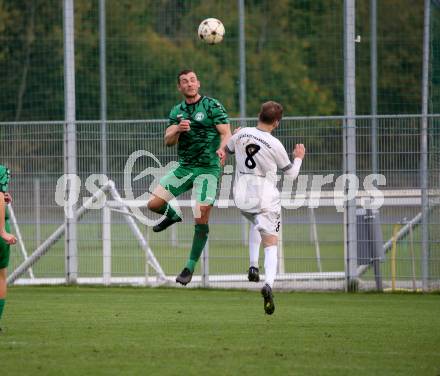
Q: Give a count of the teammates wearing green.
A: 2